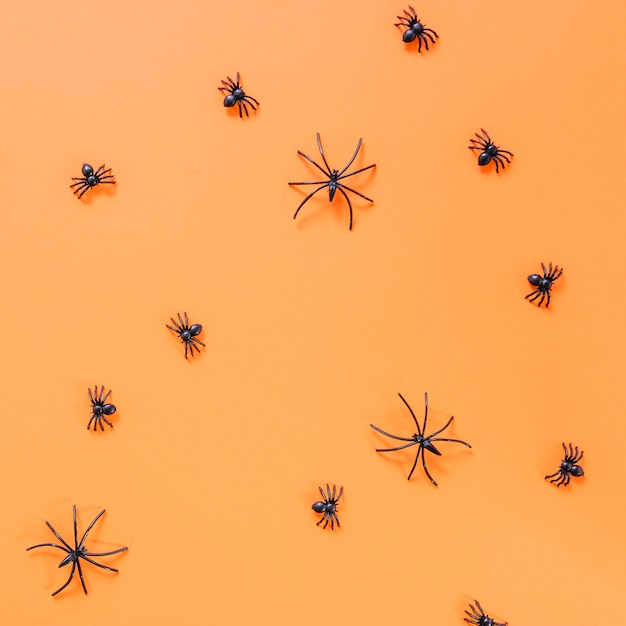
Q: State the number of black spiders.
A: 13